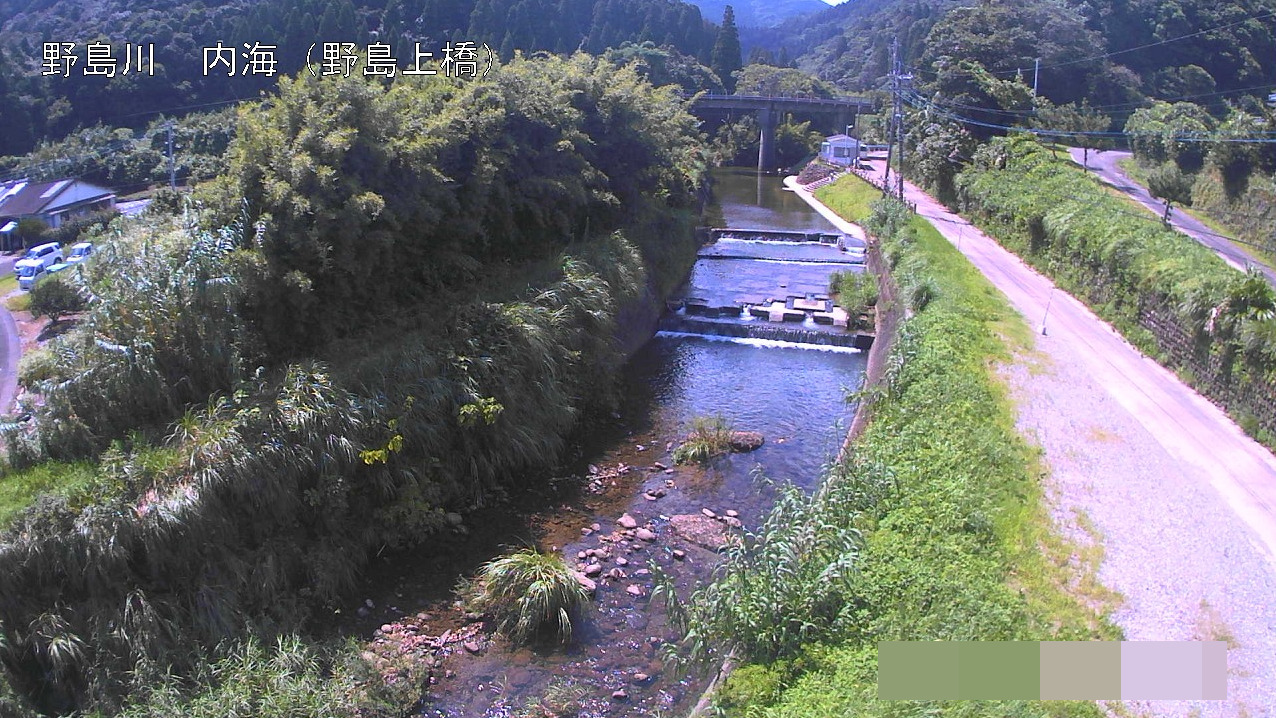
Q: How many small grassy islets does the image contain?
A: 2